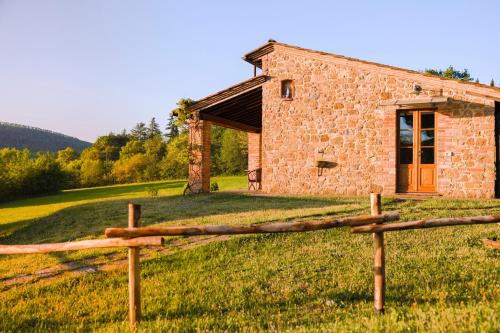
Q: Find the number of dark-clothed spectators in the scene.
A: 0